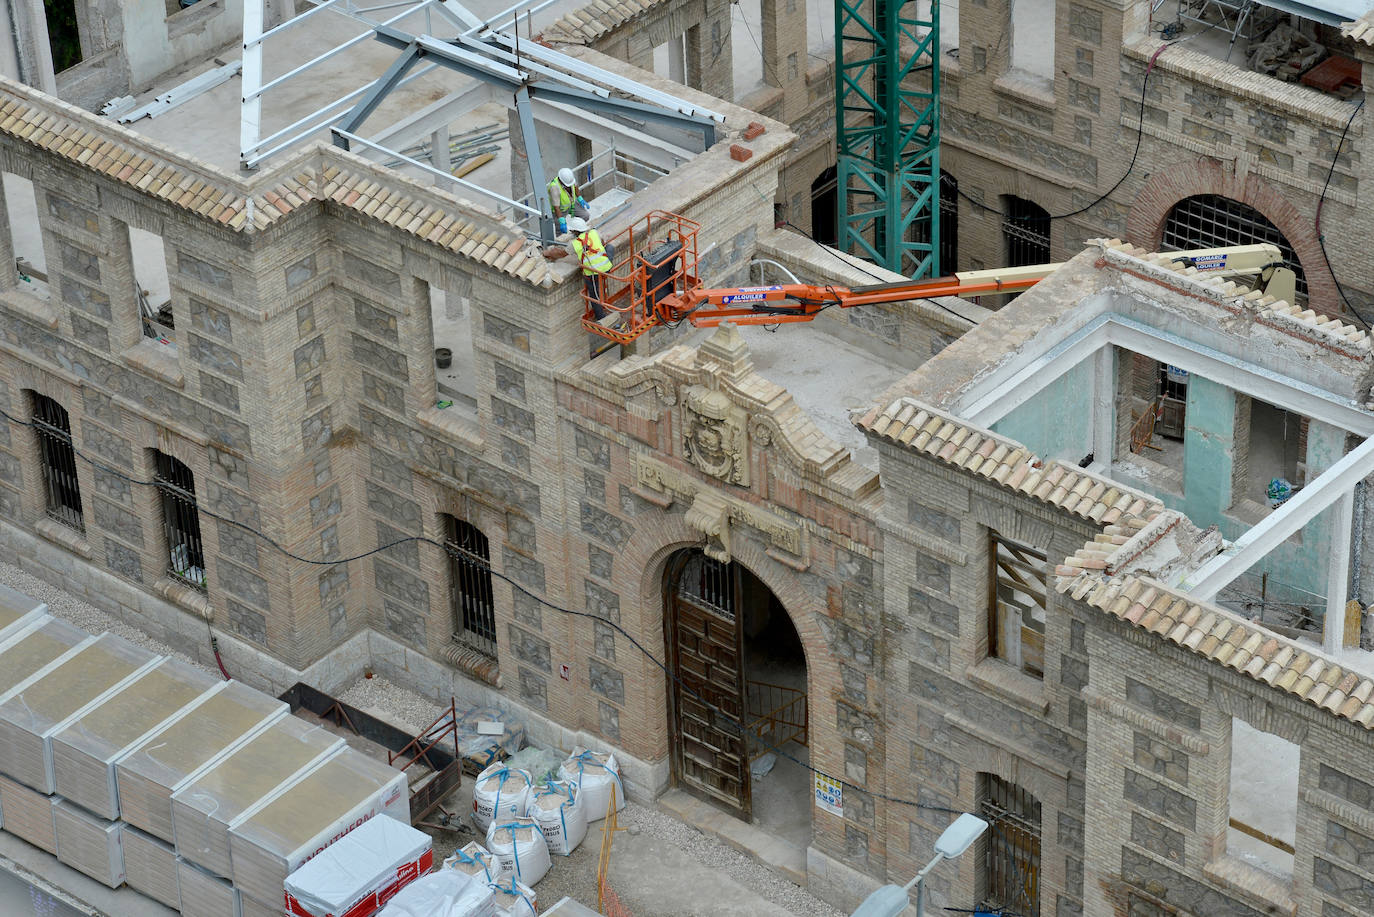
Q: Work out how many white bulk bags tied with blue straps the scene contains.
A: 6